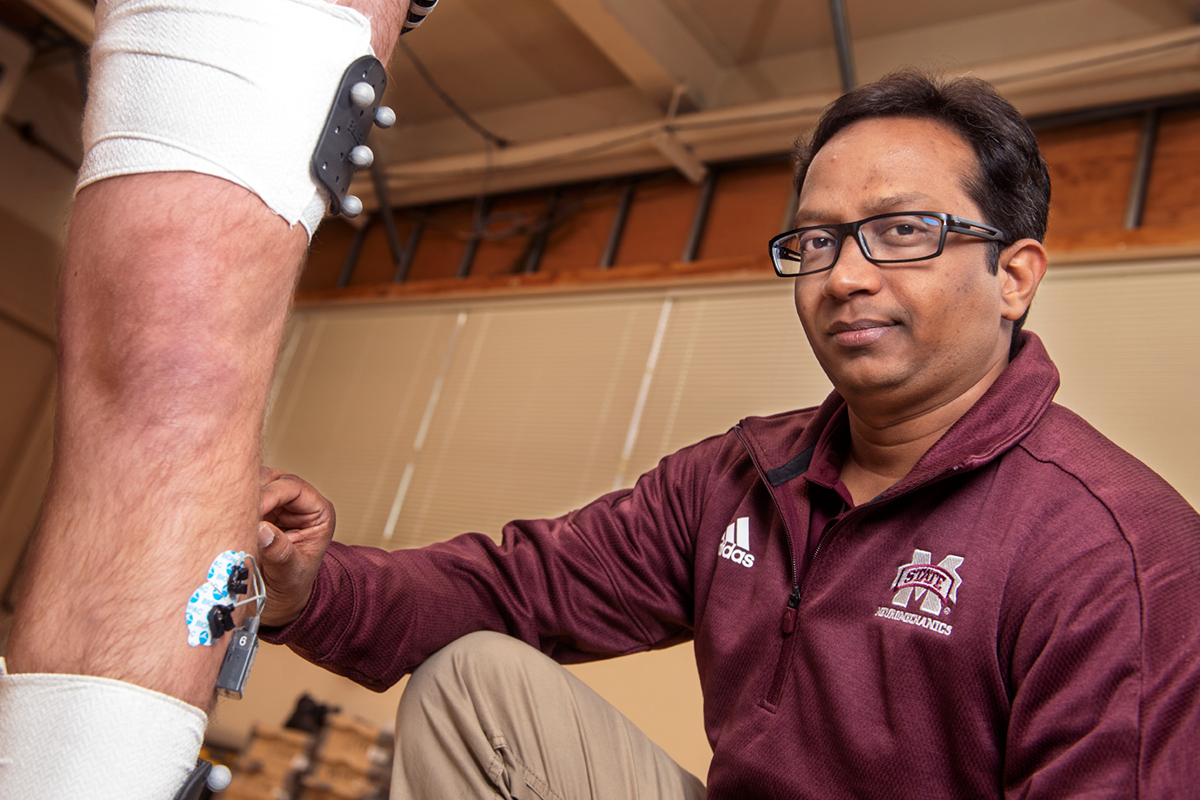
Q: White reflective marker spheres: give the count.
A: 5